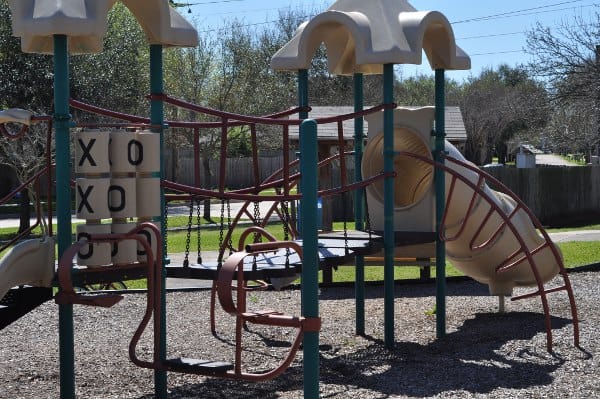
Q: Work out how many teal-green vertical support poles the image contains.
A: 7